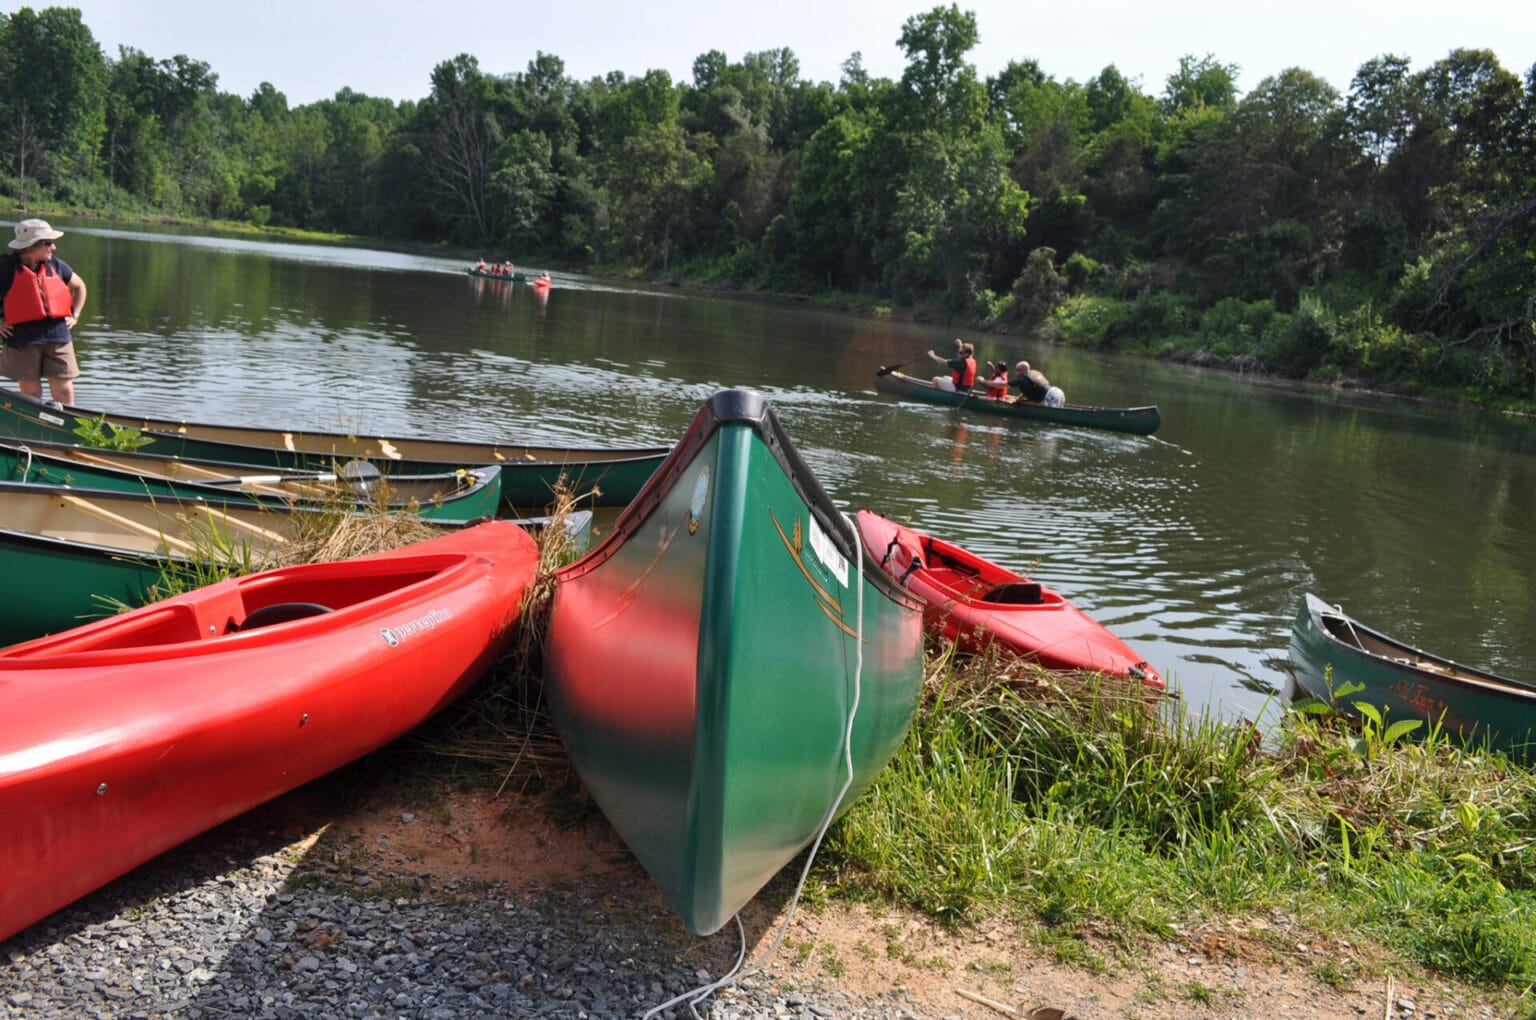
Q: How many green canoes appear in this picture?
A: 7